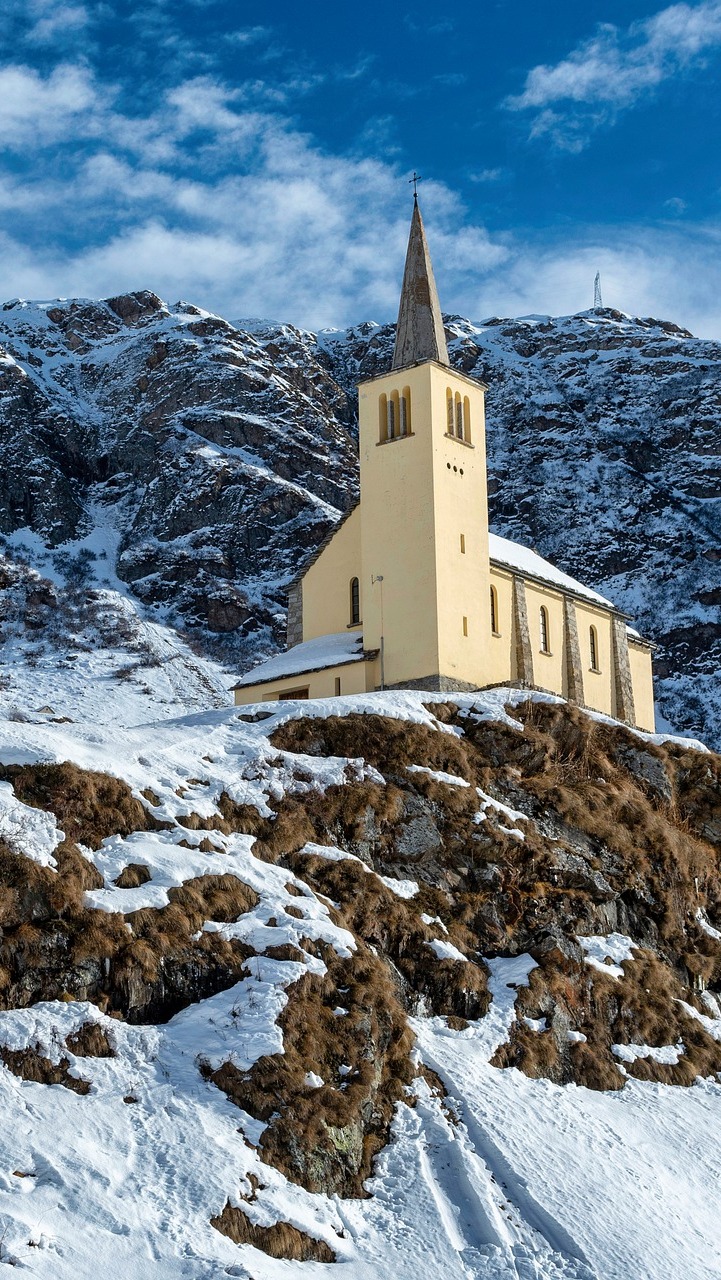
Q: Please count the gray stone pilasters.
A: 4